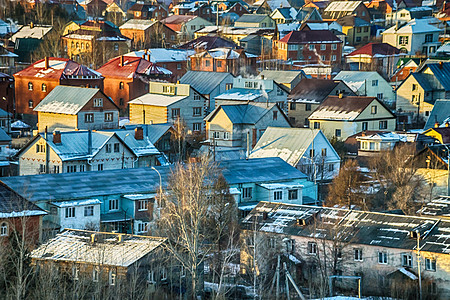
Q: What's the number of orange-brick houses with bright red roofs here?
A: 2